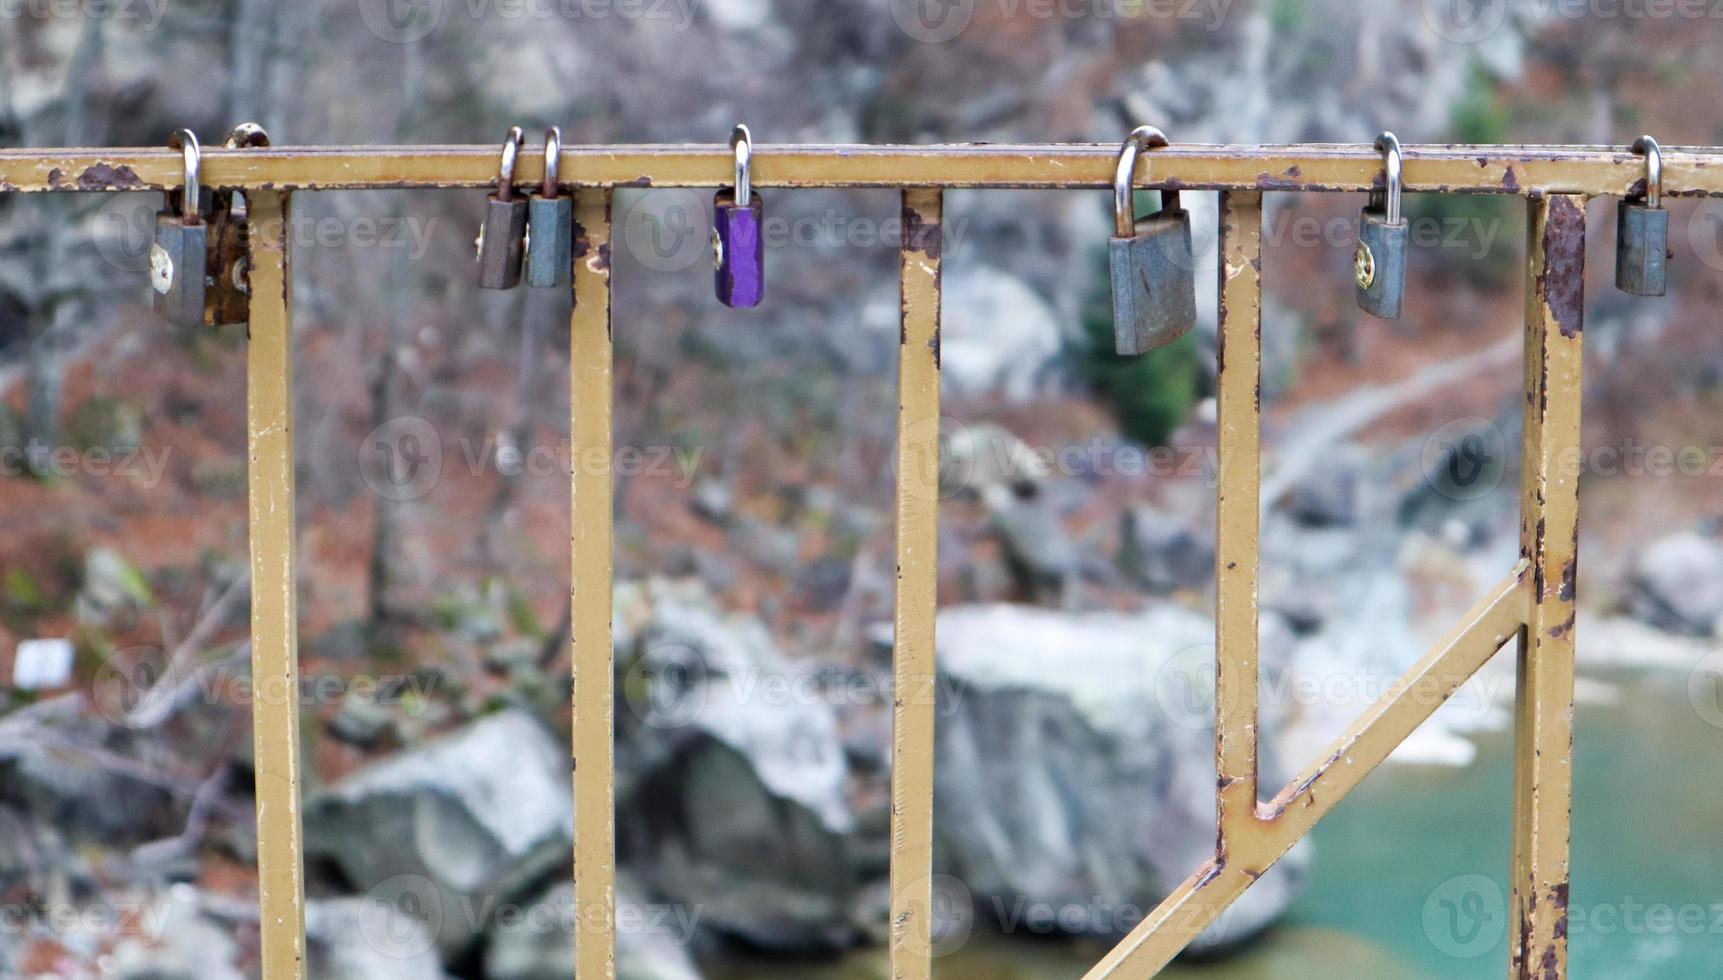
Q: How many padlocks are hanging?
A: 8